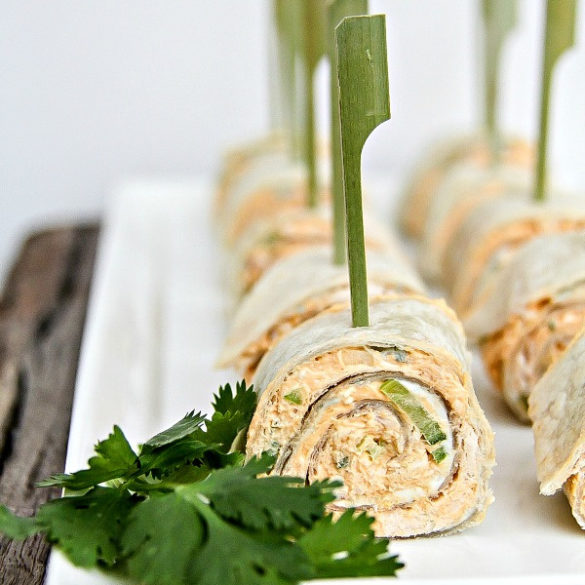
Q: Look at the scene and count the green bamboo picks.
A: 7